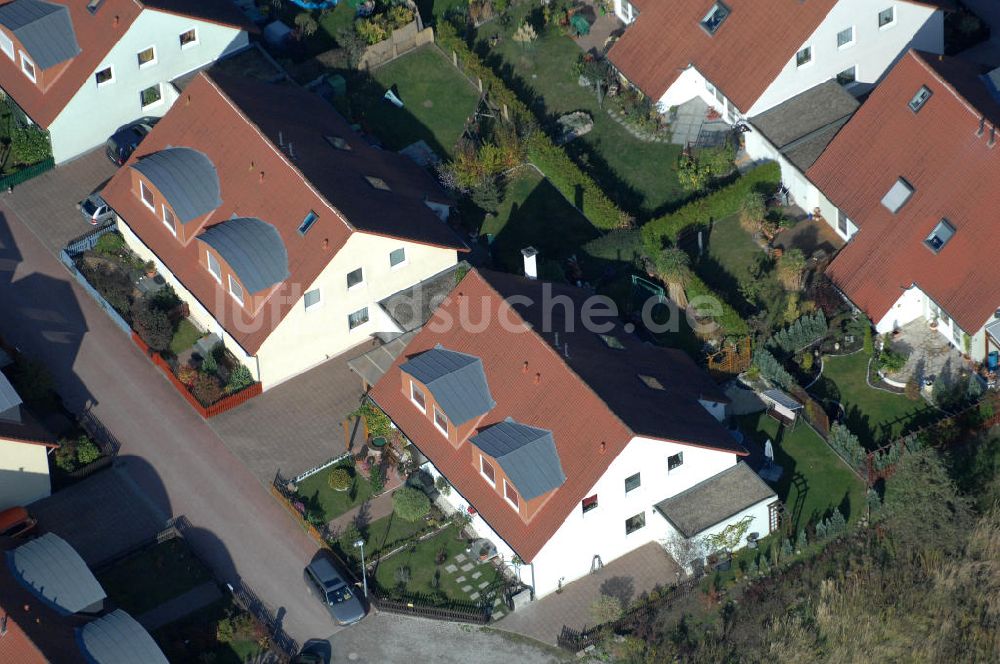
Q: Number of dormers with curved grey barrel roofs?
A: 4